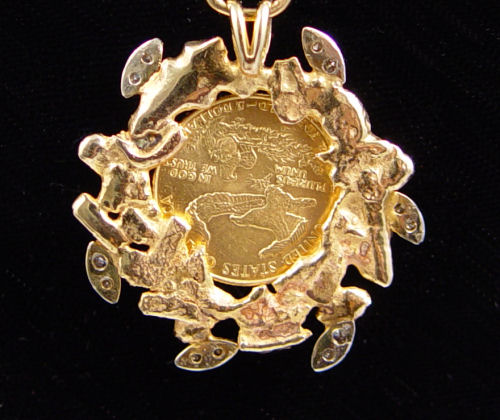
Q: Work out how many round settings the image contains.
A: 12